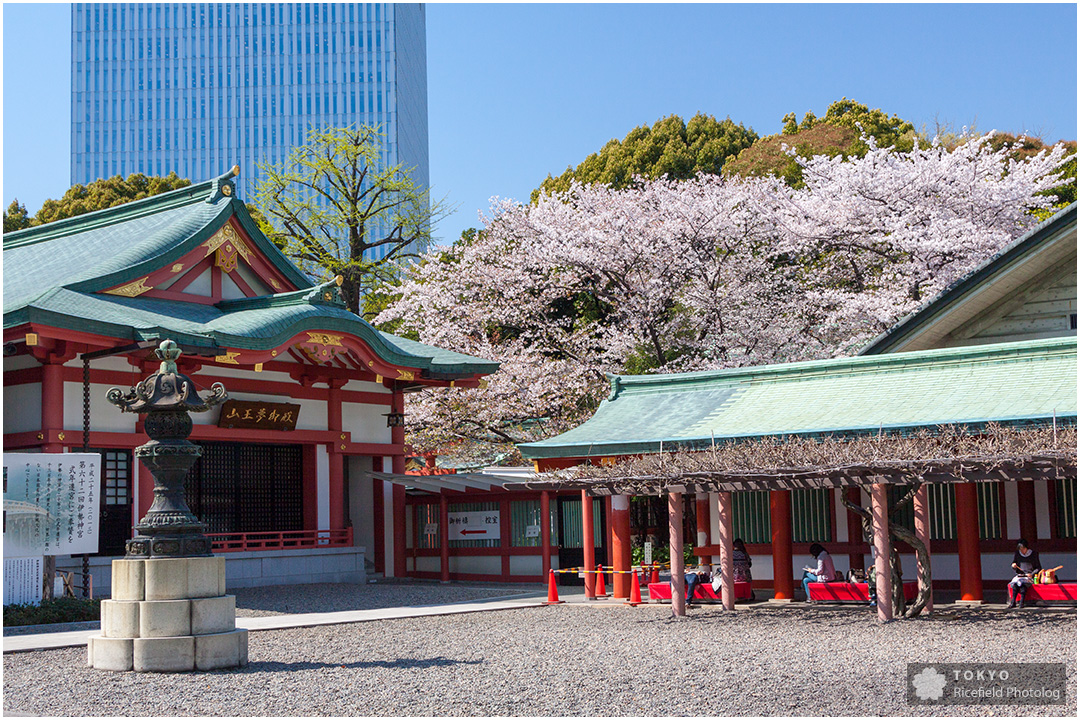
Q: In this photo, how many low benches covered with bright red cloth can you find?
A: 3